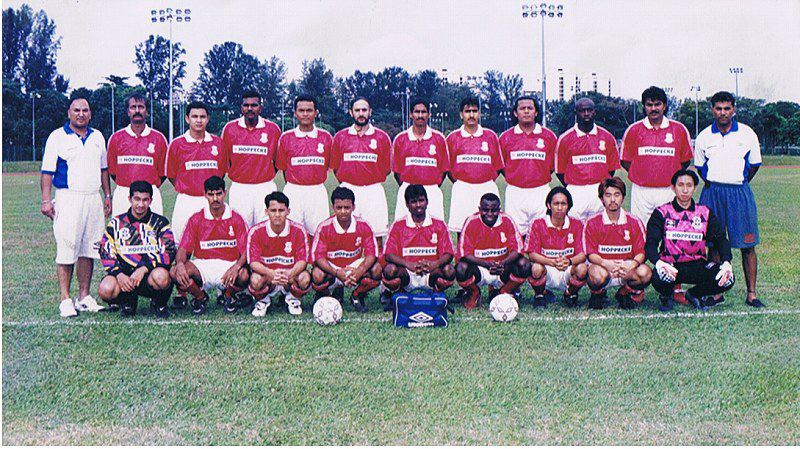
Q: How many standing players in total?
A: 10